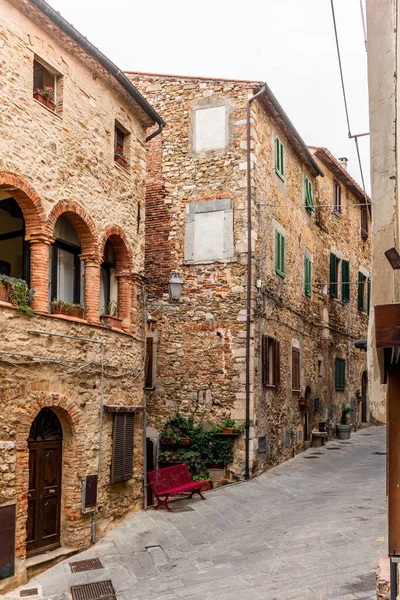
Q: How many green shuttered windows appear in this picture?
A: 7